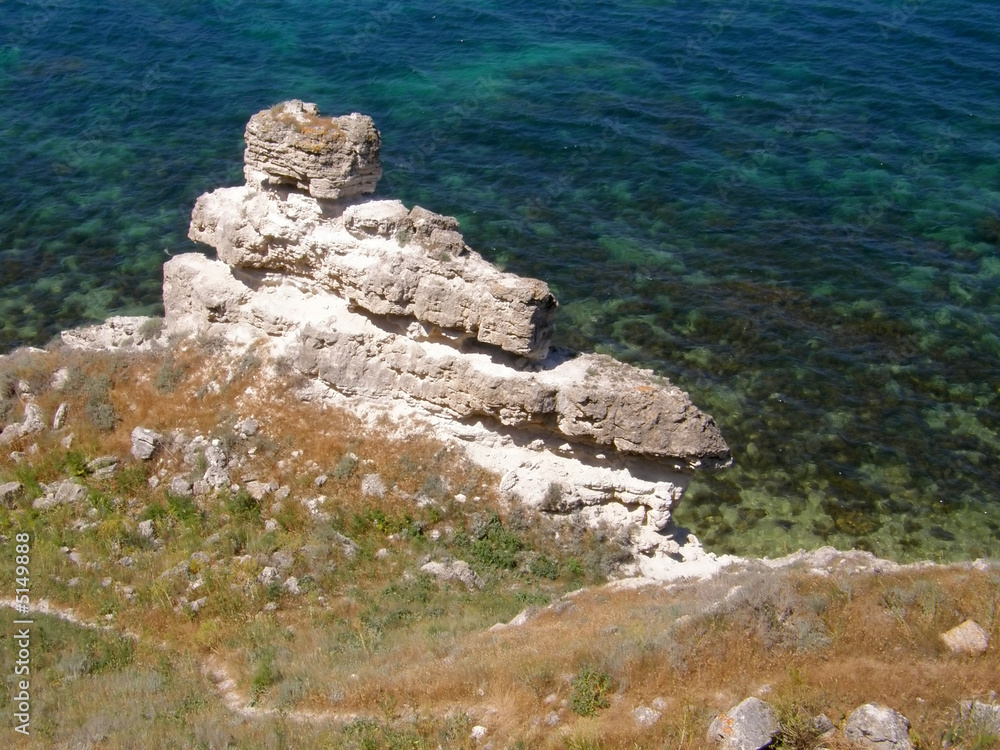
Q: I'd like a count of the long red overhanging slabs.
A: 0